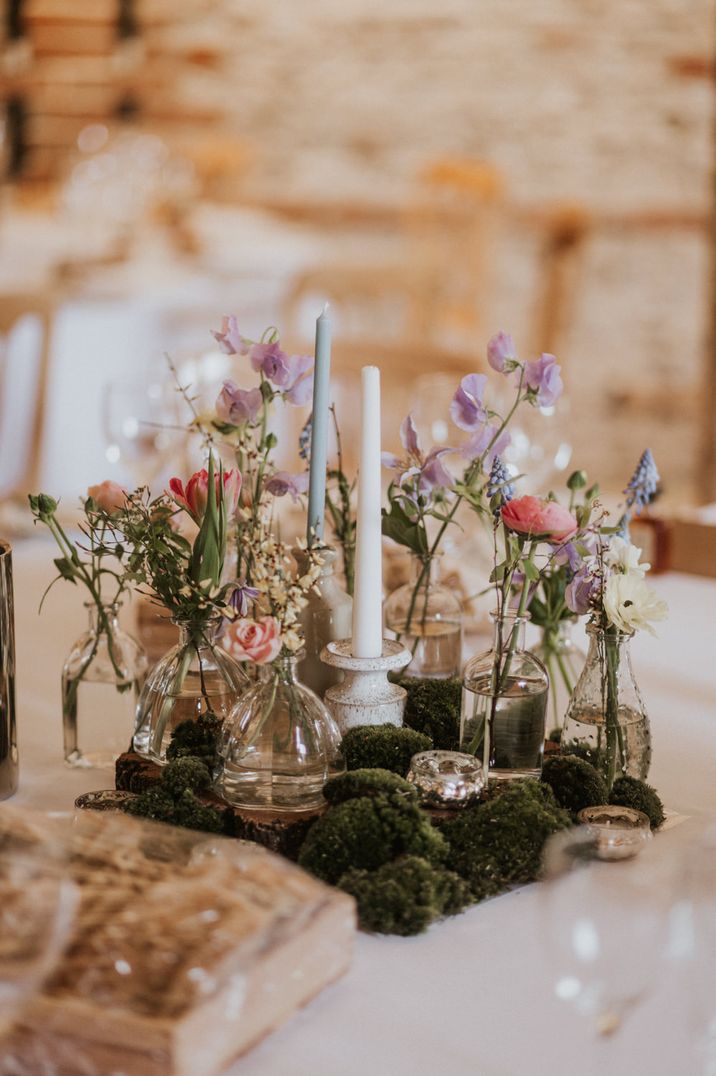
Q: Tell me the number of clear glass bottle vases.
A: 7